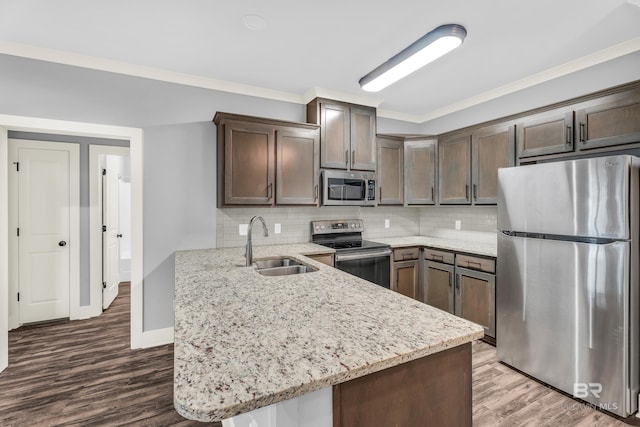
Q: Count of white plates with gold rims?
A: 0